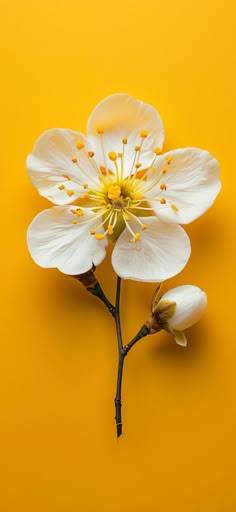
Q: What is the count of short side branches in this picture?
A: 2